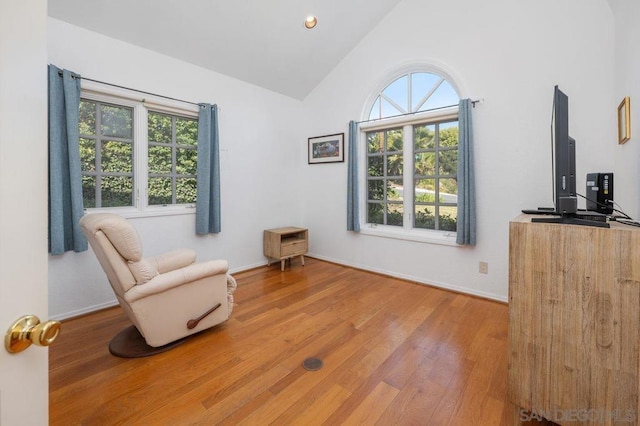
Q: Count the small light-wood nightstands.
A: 1